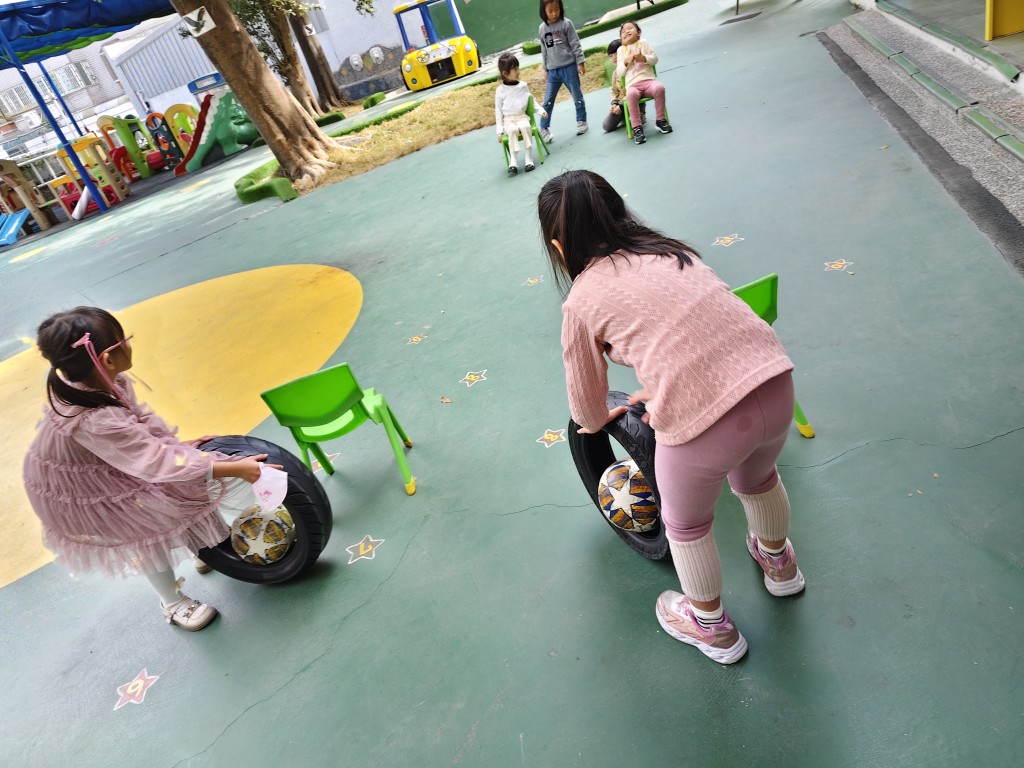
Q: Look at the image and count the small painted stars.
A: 9